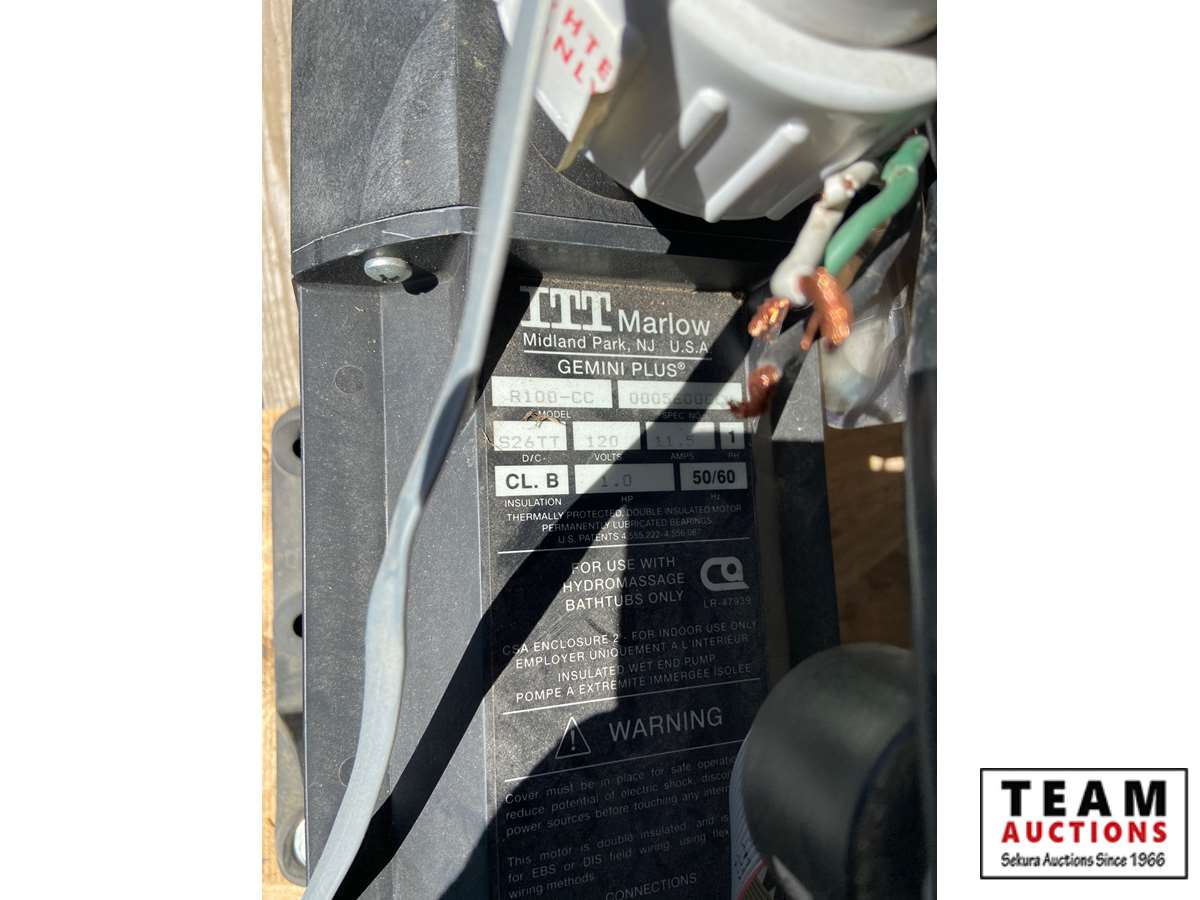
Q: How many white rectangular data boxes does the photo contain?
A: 9